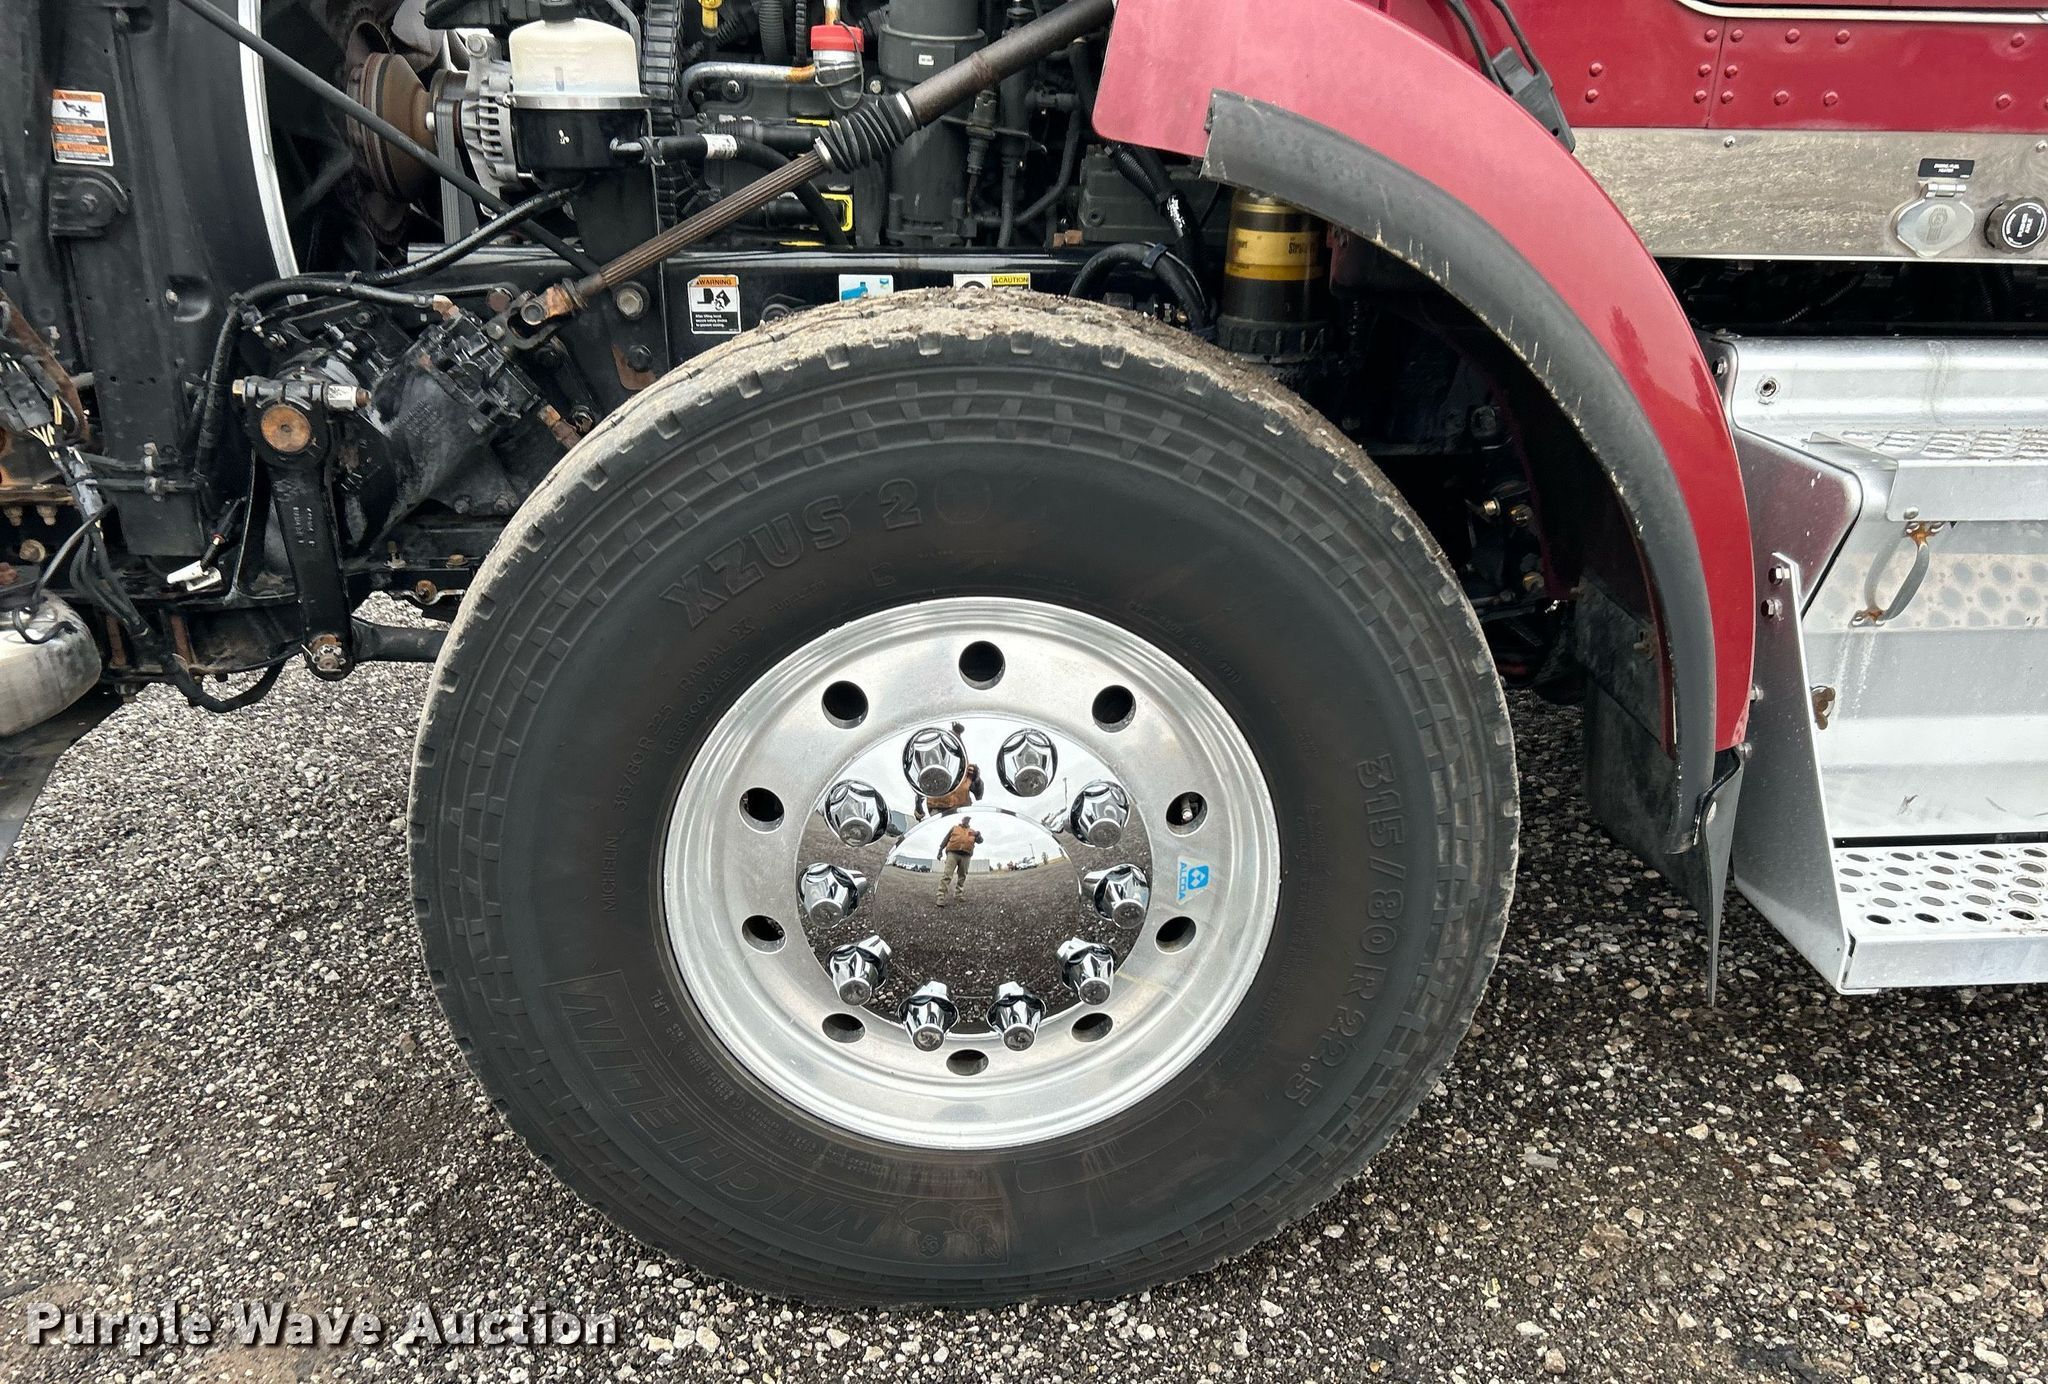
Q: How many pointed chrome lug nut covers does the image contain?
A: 10